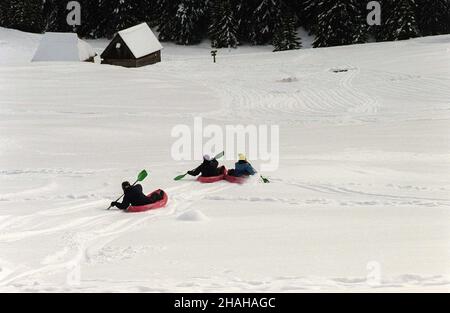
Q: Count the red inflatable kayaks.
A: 3